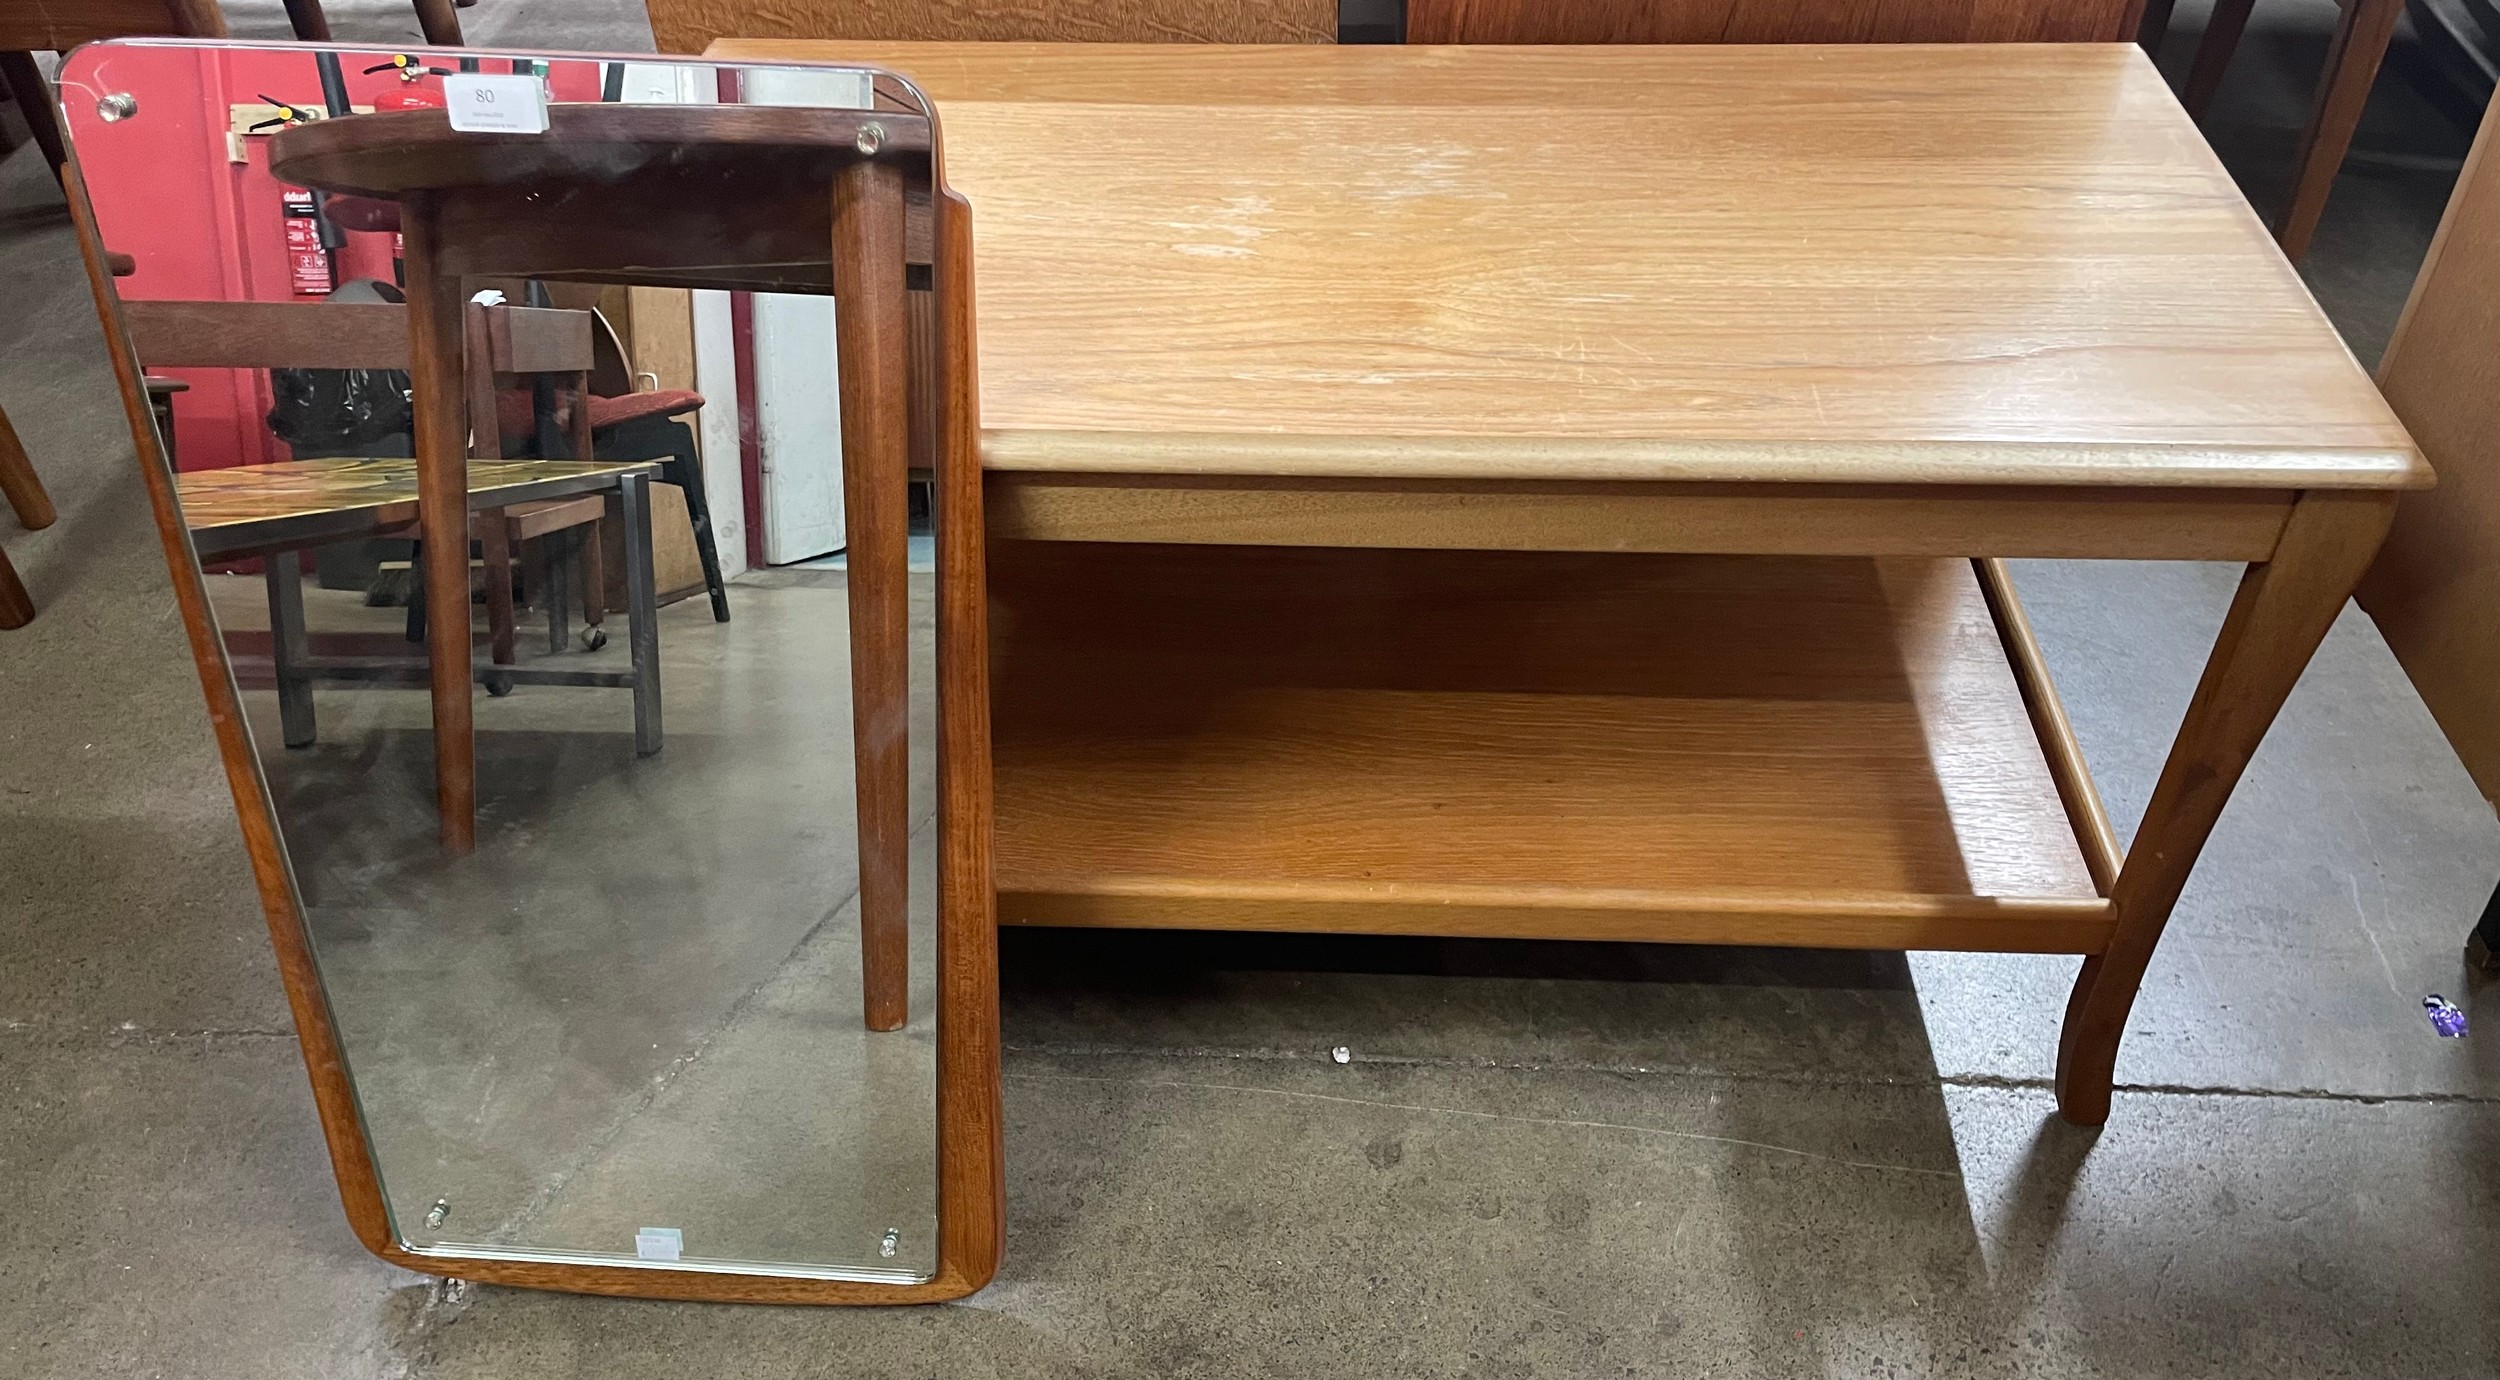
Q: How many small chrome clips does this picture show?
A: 4